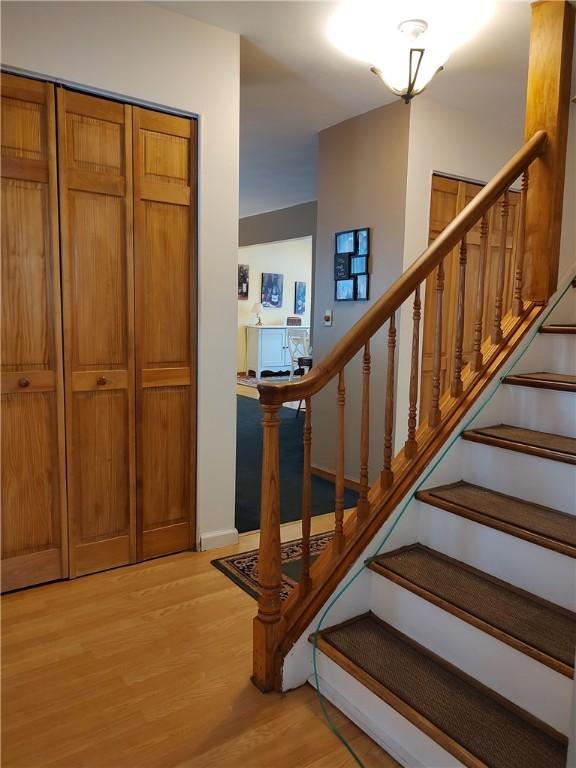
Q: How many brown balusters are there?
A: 10